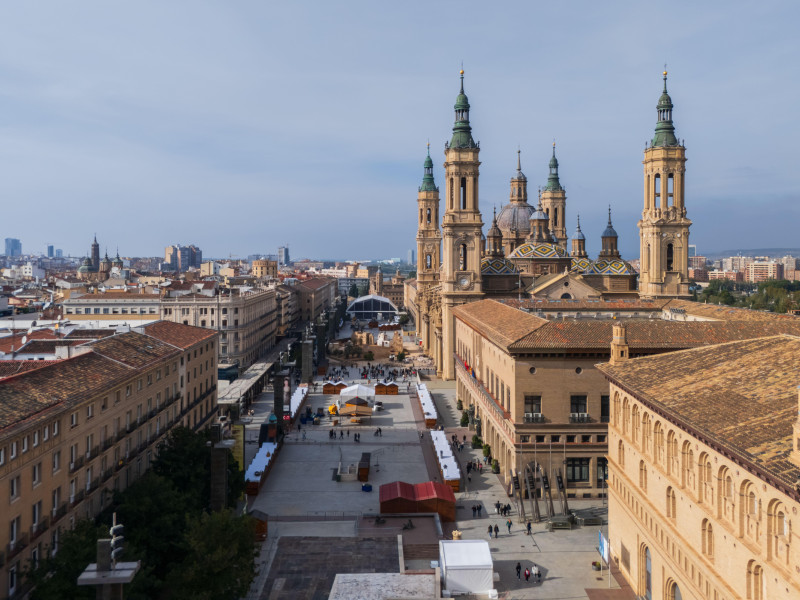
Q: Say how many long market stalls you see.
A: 4